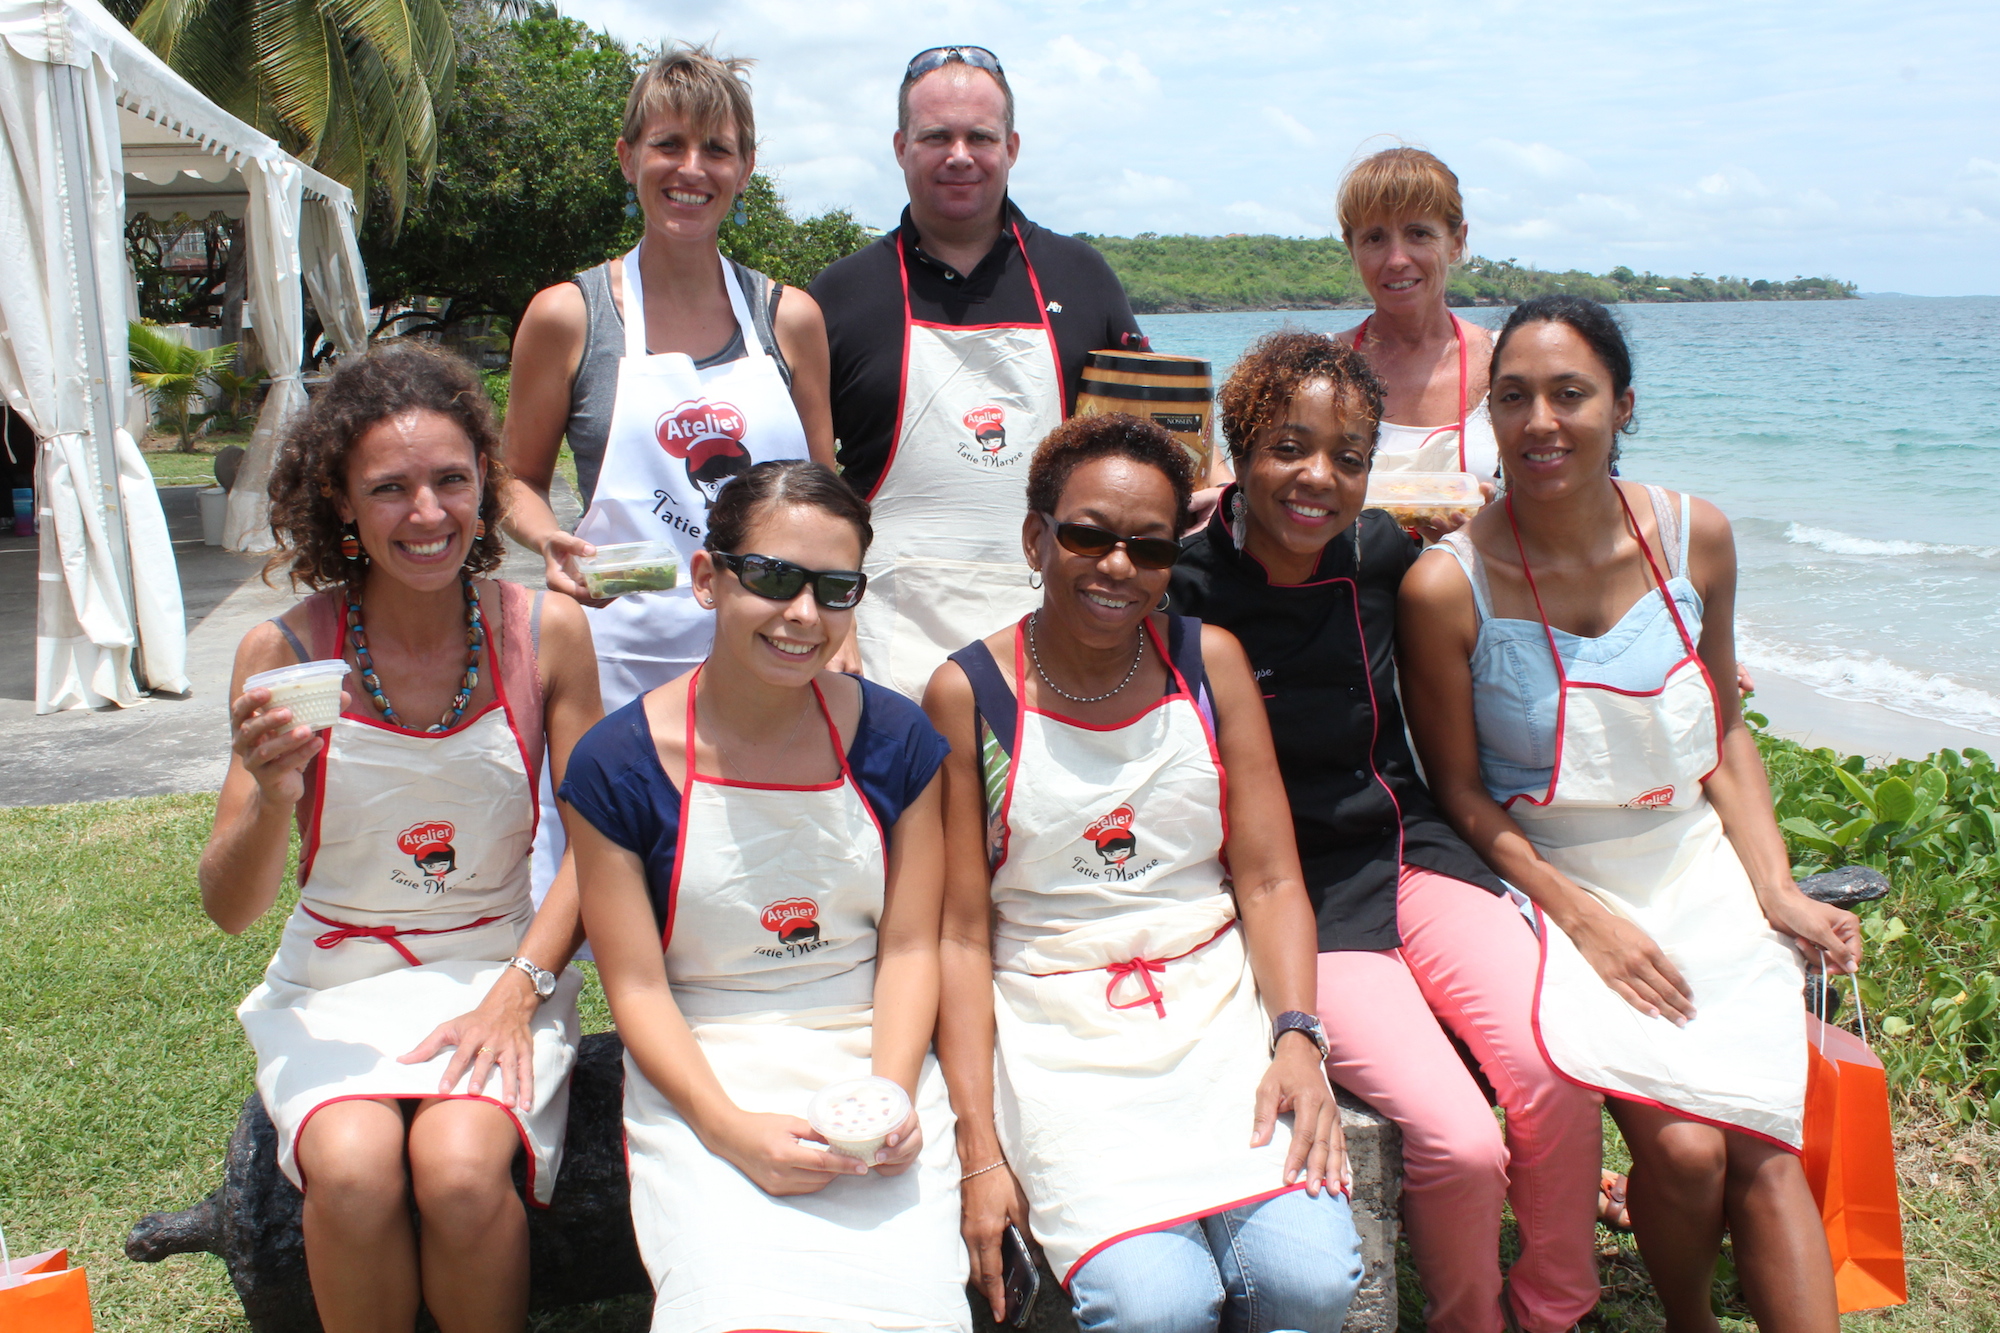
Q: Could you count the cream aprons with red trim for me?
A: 6